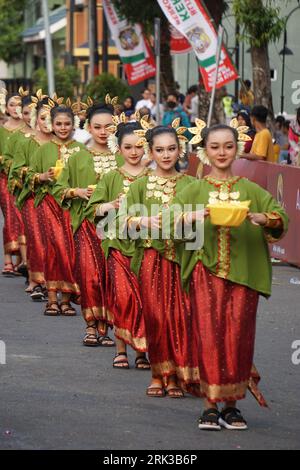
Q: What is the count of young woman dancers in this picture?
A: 8